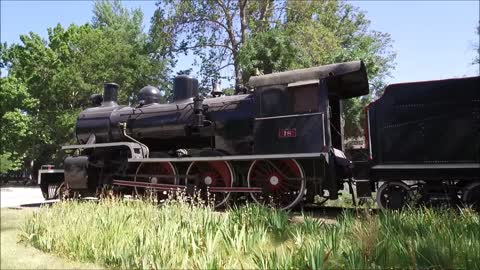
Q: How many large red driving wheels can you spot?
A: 3